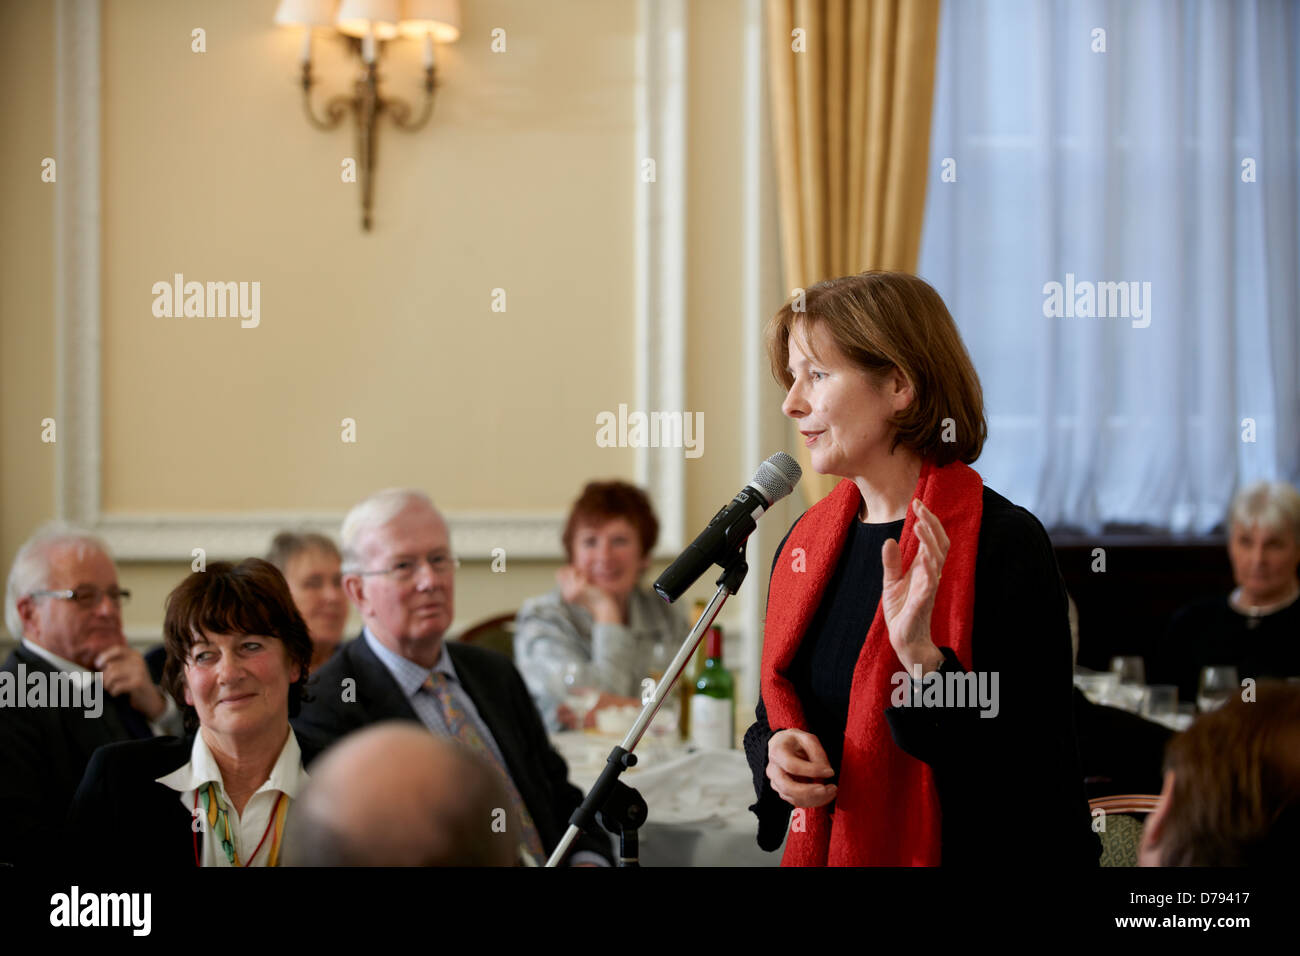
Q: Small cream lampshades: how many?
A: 3